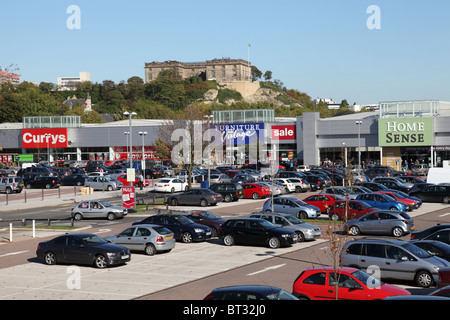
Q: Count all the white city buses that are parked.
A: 0